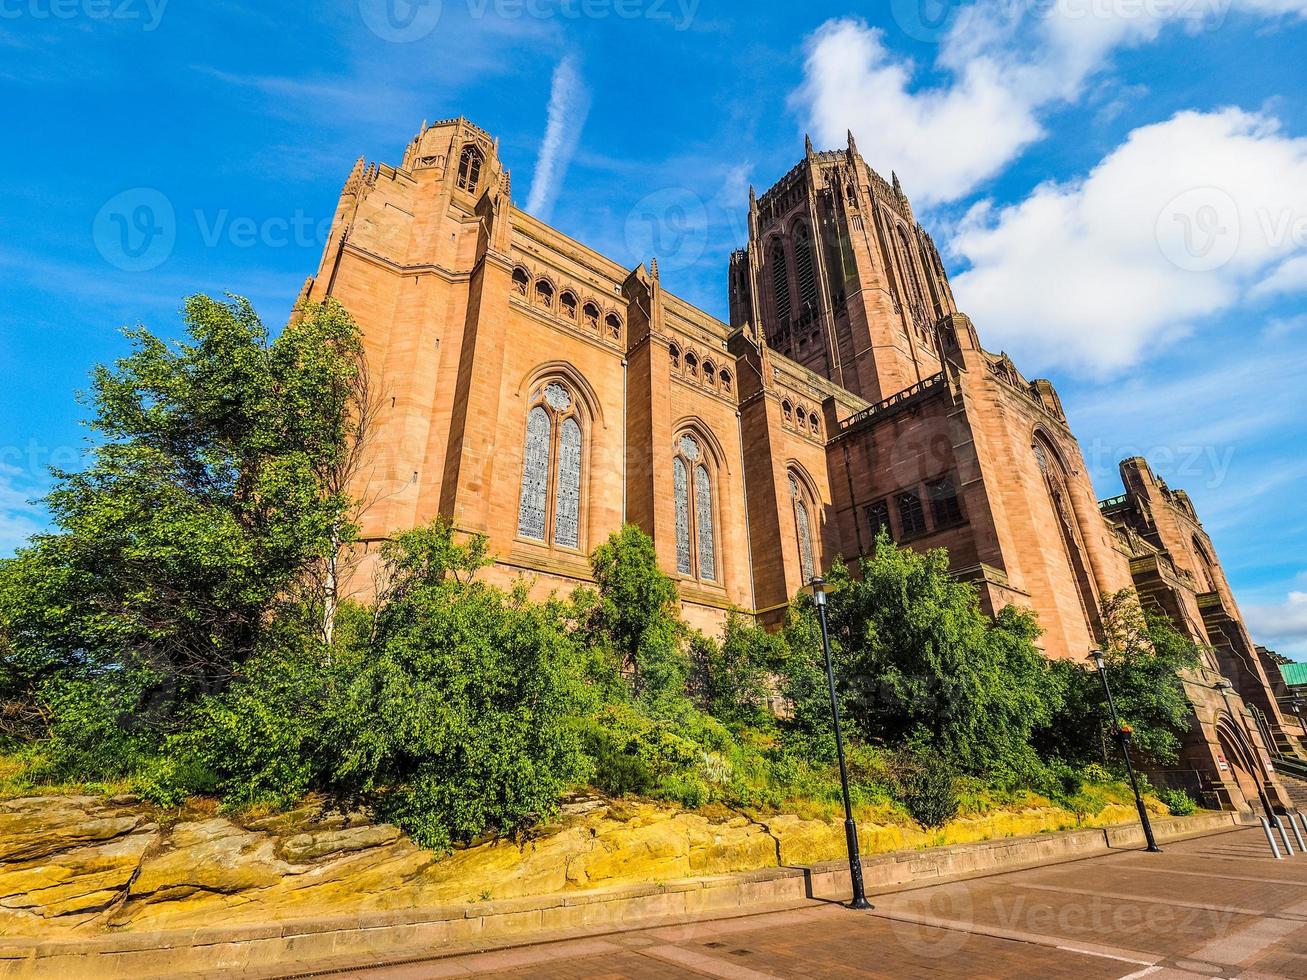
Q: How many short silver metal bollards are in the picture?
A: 4